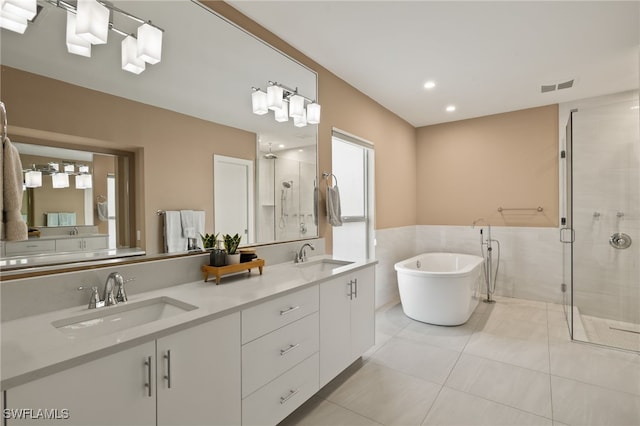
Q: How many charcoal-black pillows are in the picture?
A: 0